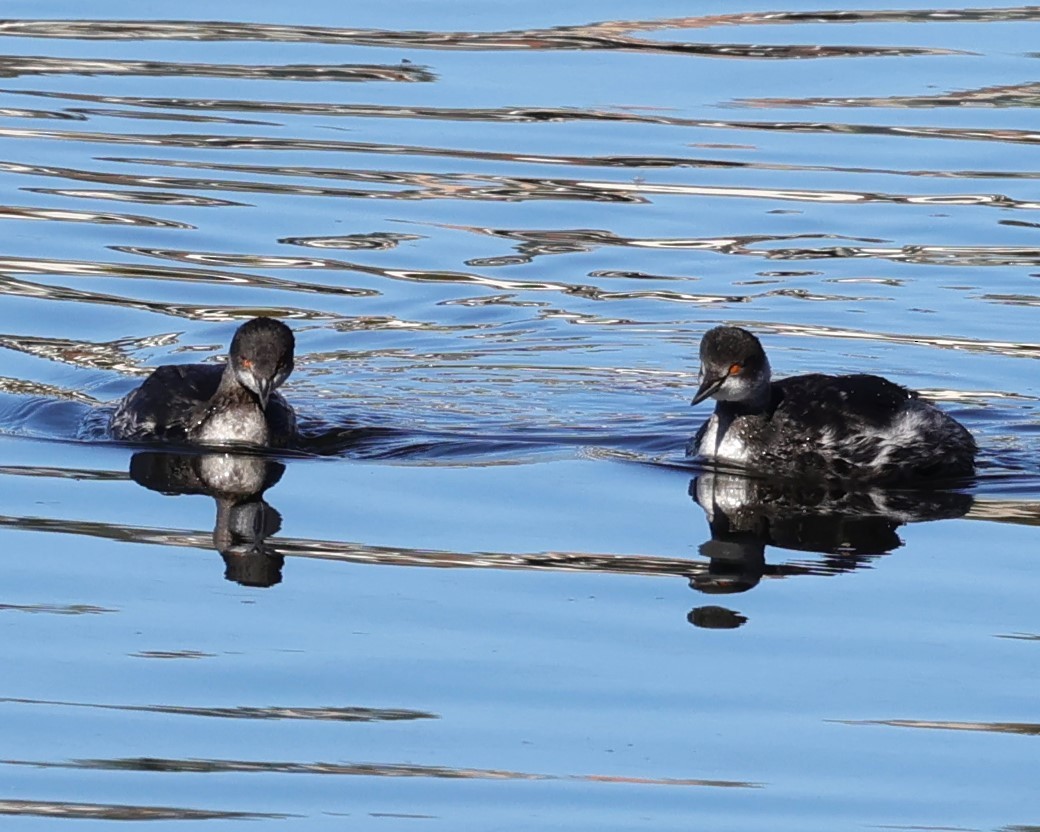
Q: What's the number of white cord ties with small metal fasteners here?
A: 0